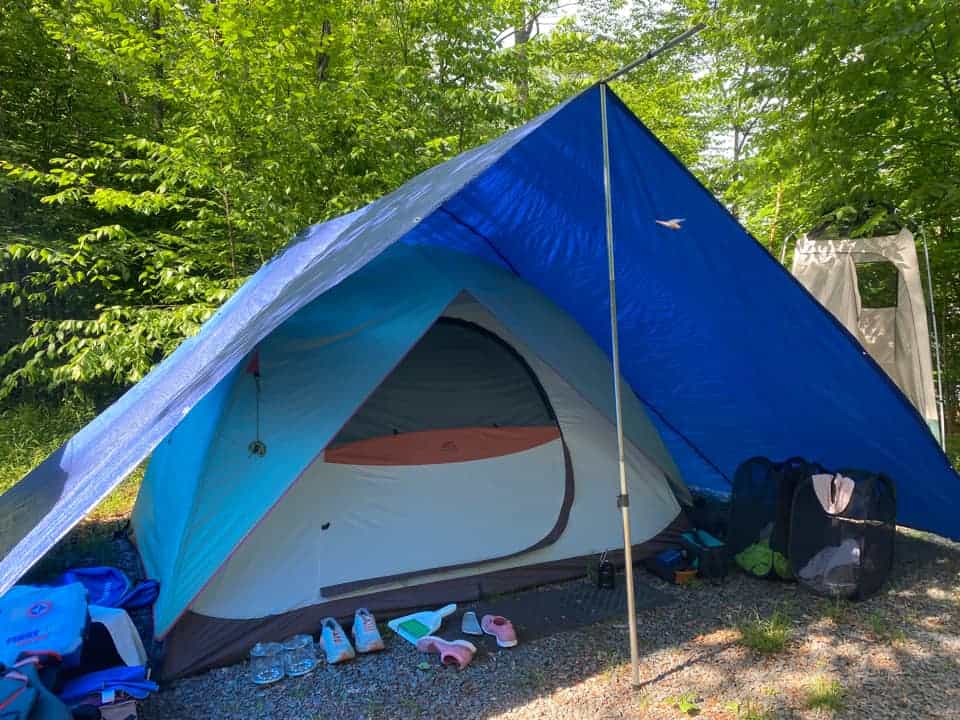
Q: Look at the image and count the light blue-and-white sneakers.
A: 2